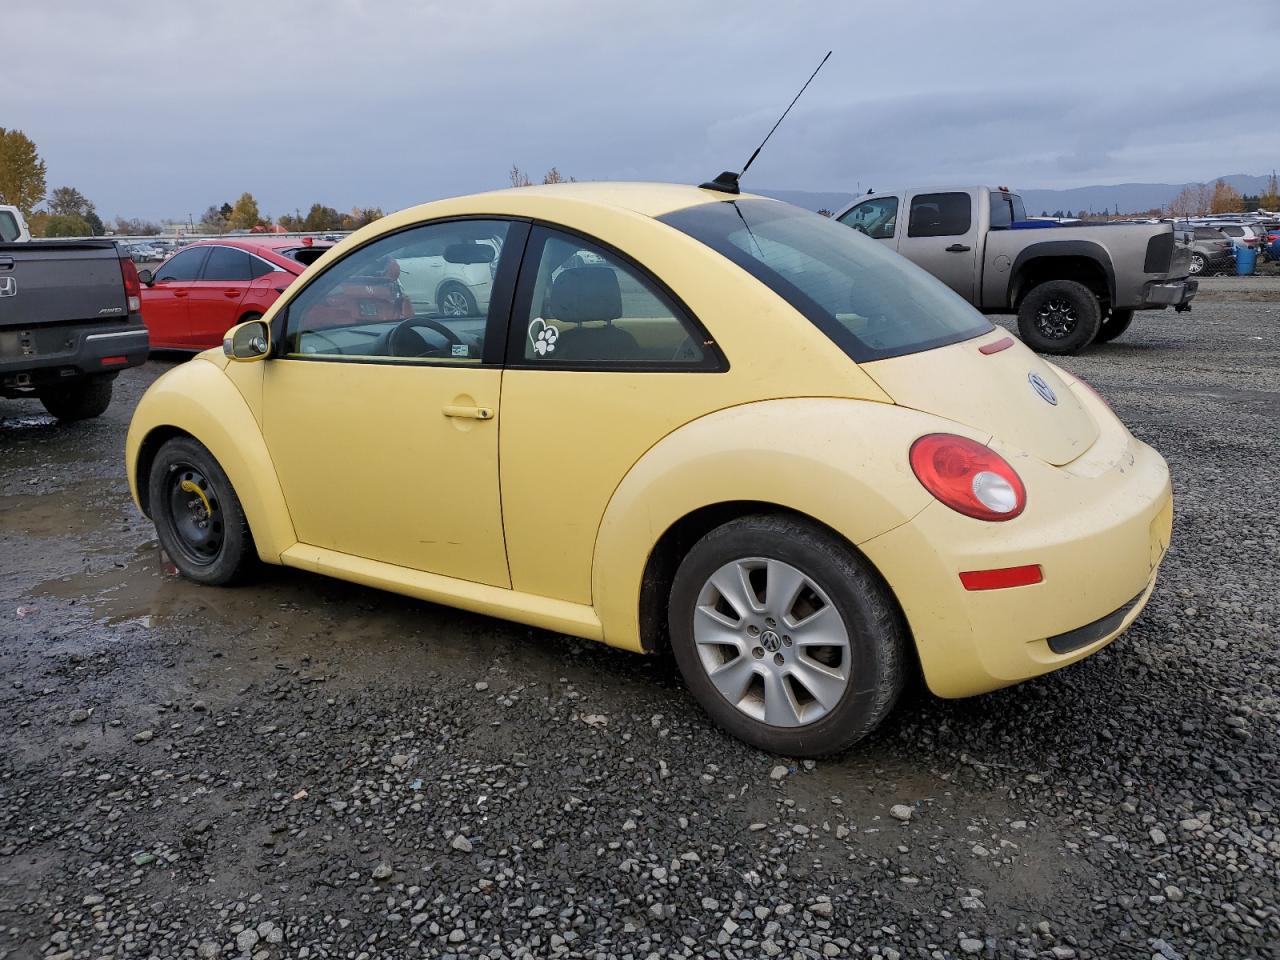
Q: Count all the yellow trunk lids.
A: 1